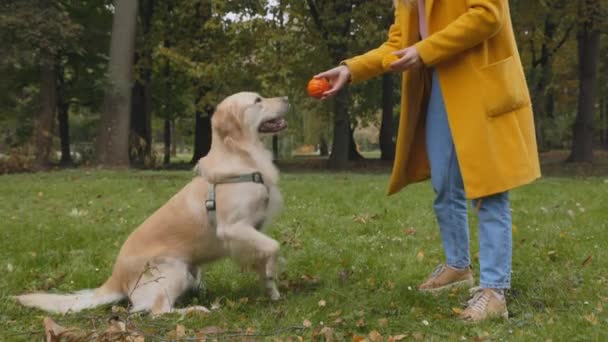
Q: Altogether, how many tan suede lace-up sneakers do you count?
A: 2